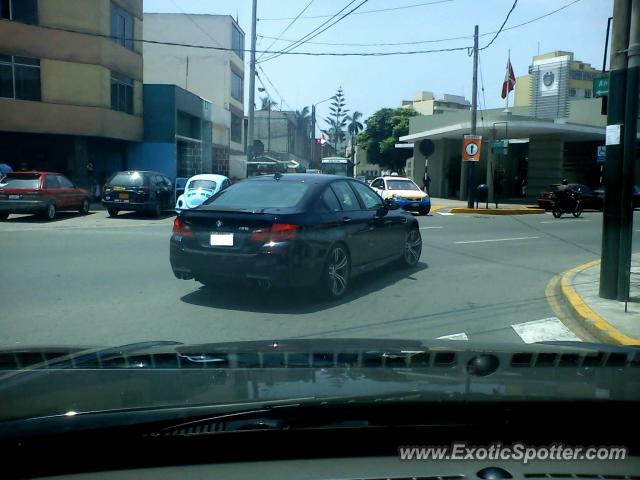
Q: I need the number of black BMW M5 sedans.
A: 1